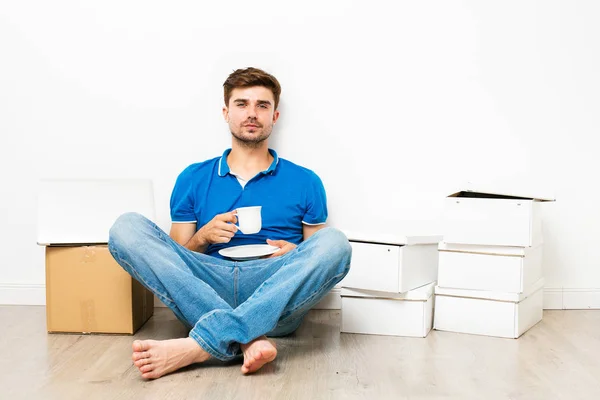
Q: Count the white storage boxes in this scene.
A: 5